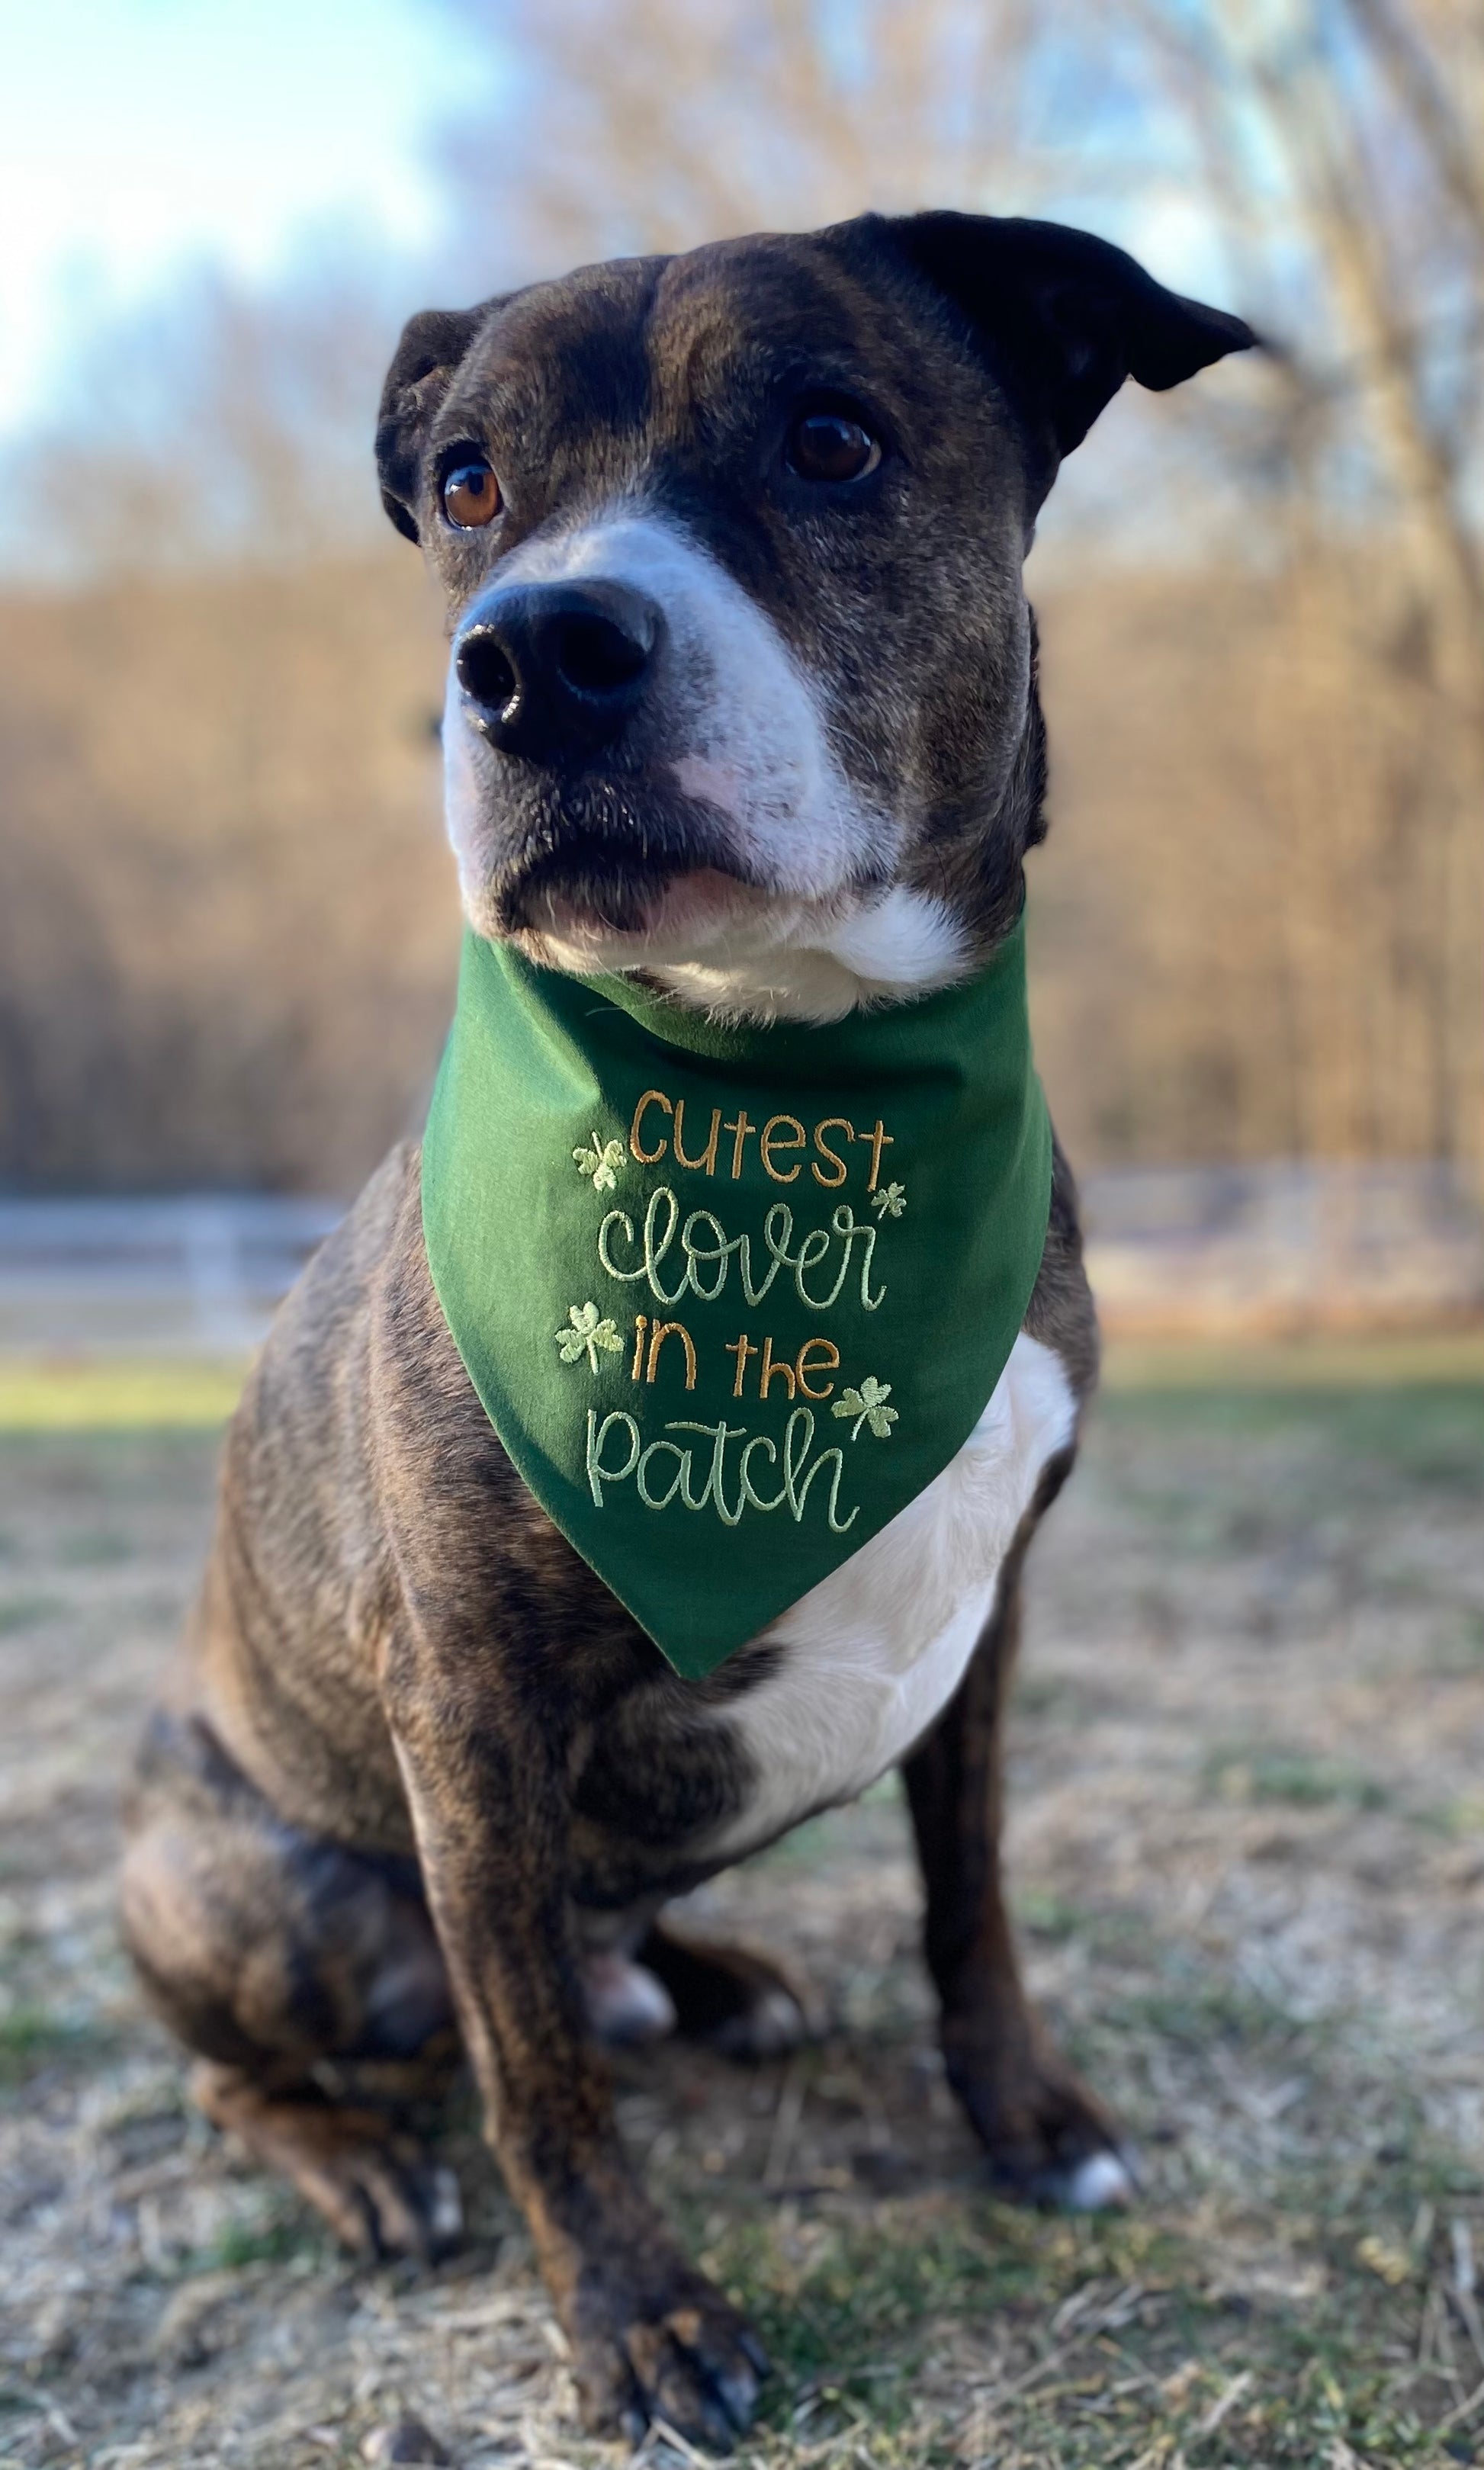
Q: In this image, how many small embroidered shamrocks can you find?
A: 4